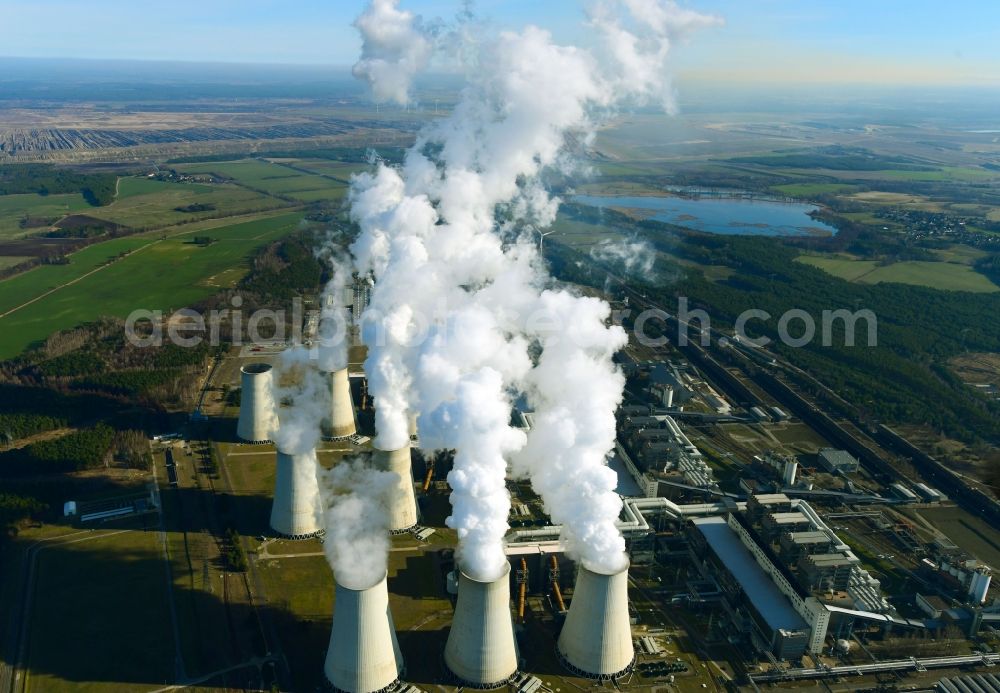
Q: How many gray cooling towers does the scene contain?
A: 7